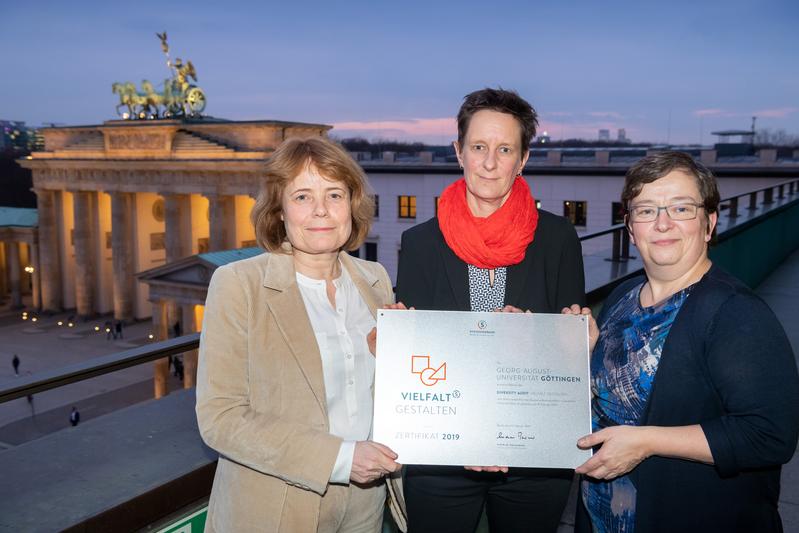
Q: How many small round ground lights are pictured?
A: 8